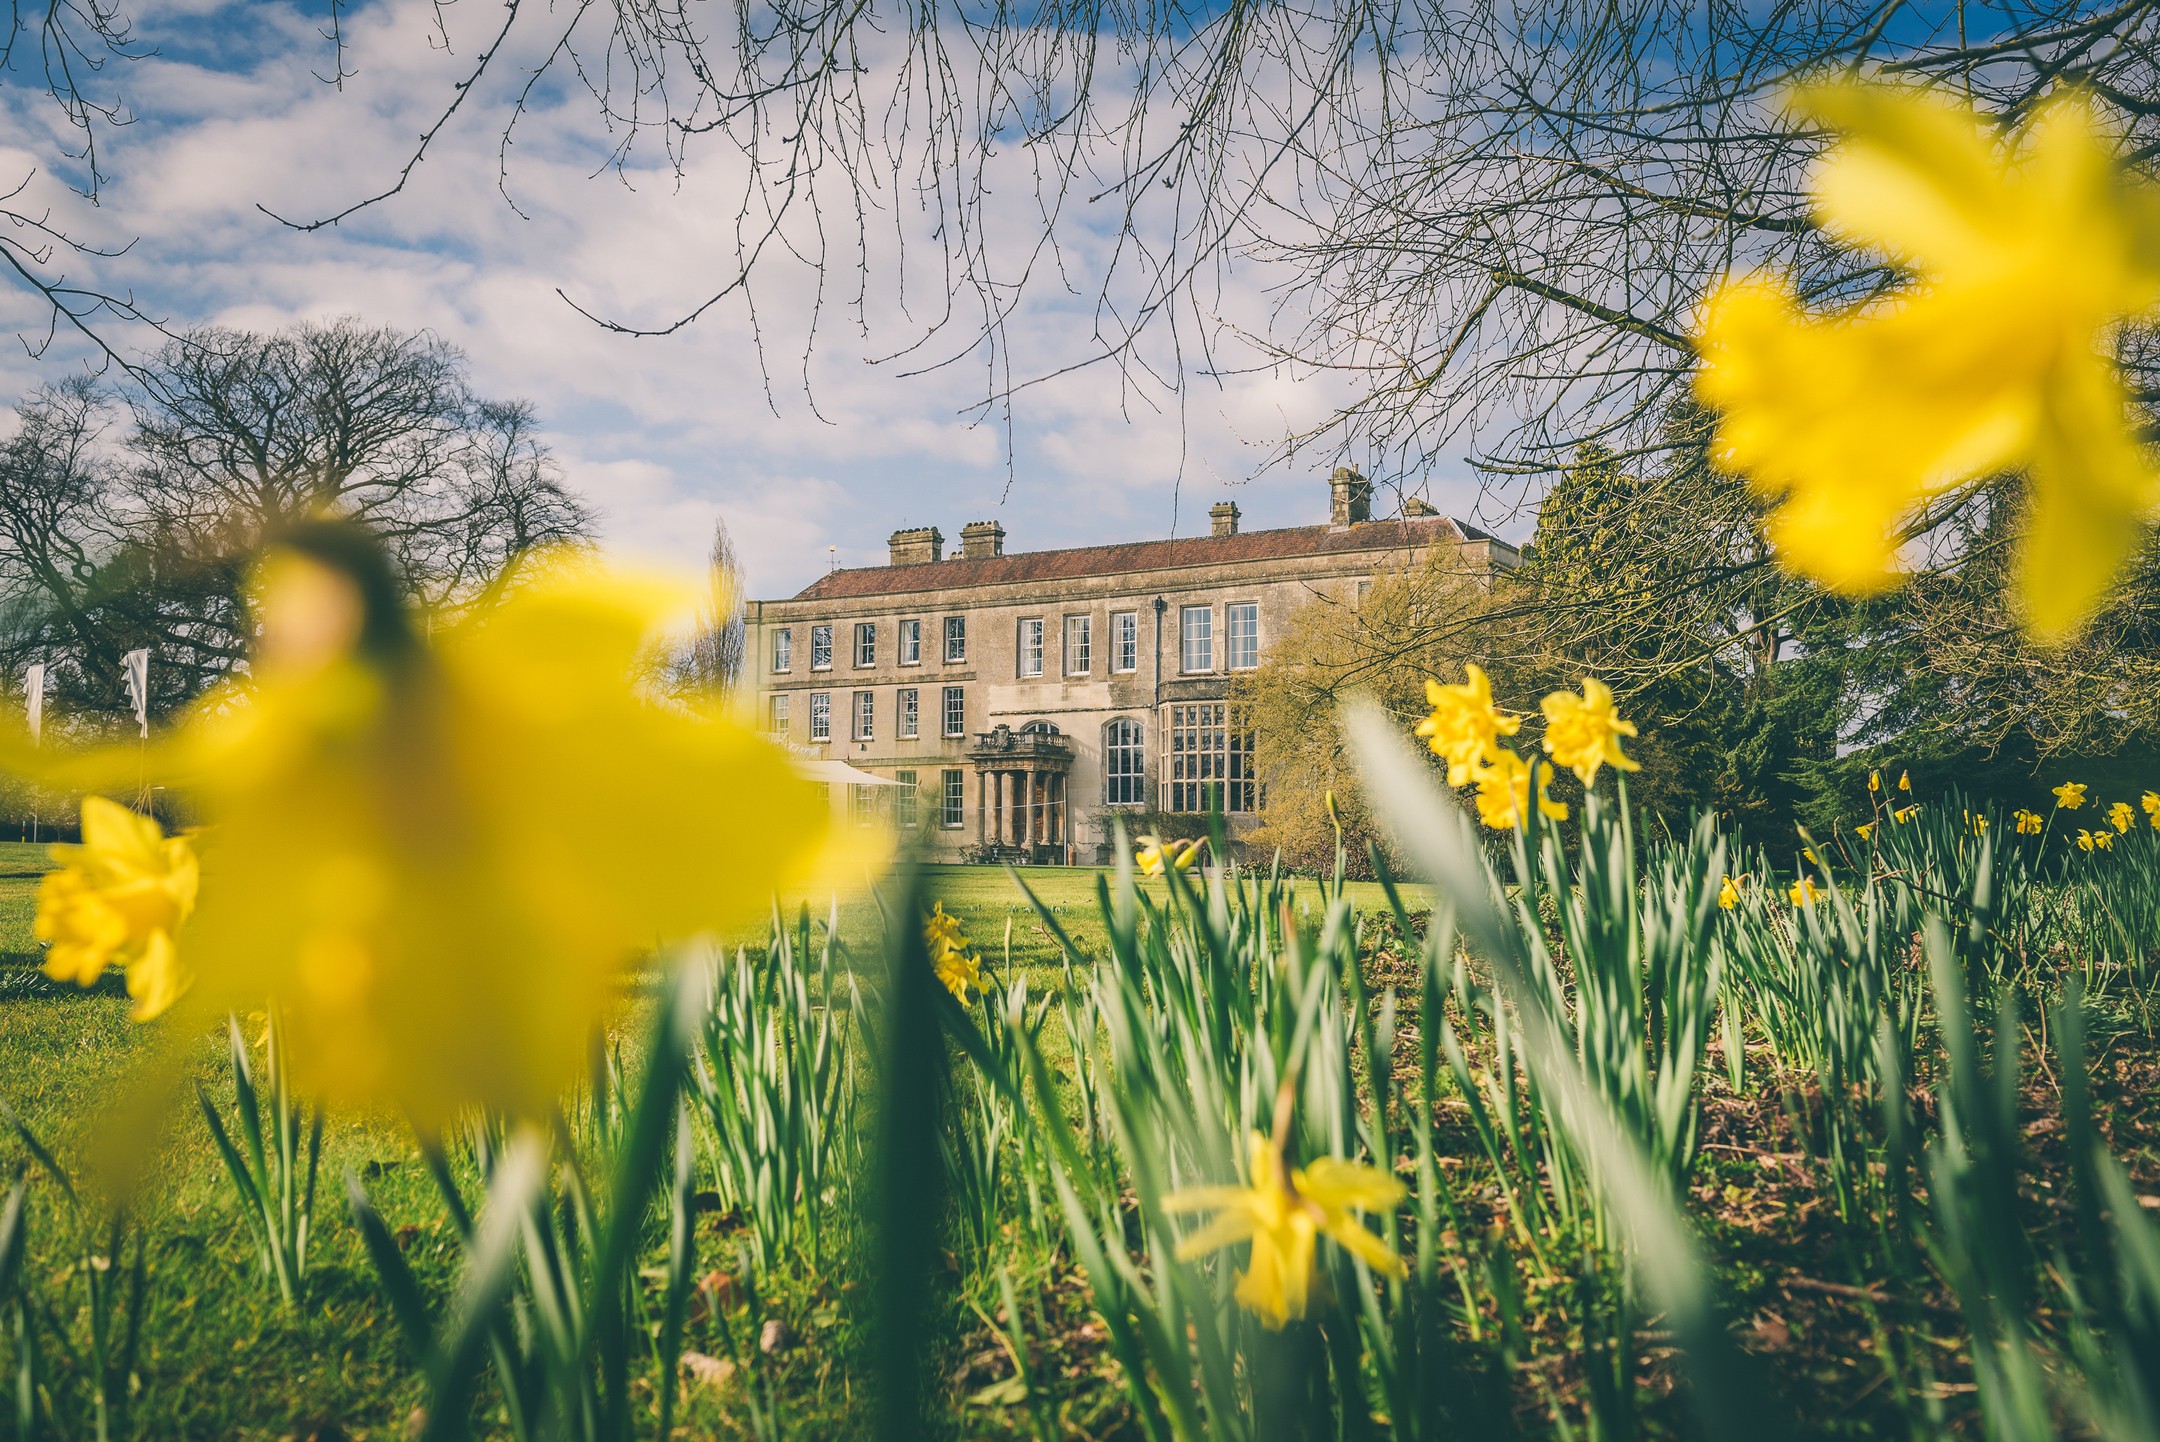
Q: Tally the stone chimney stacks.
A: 5